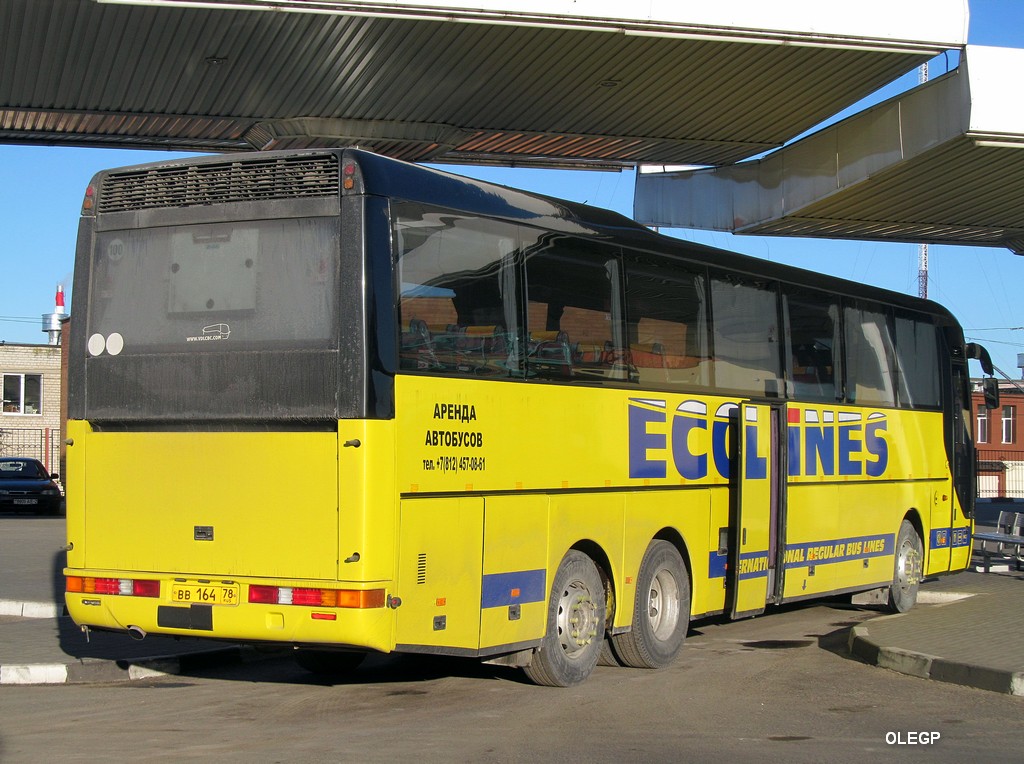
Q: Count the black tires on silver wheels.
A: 3